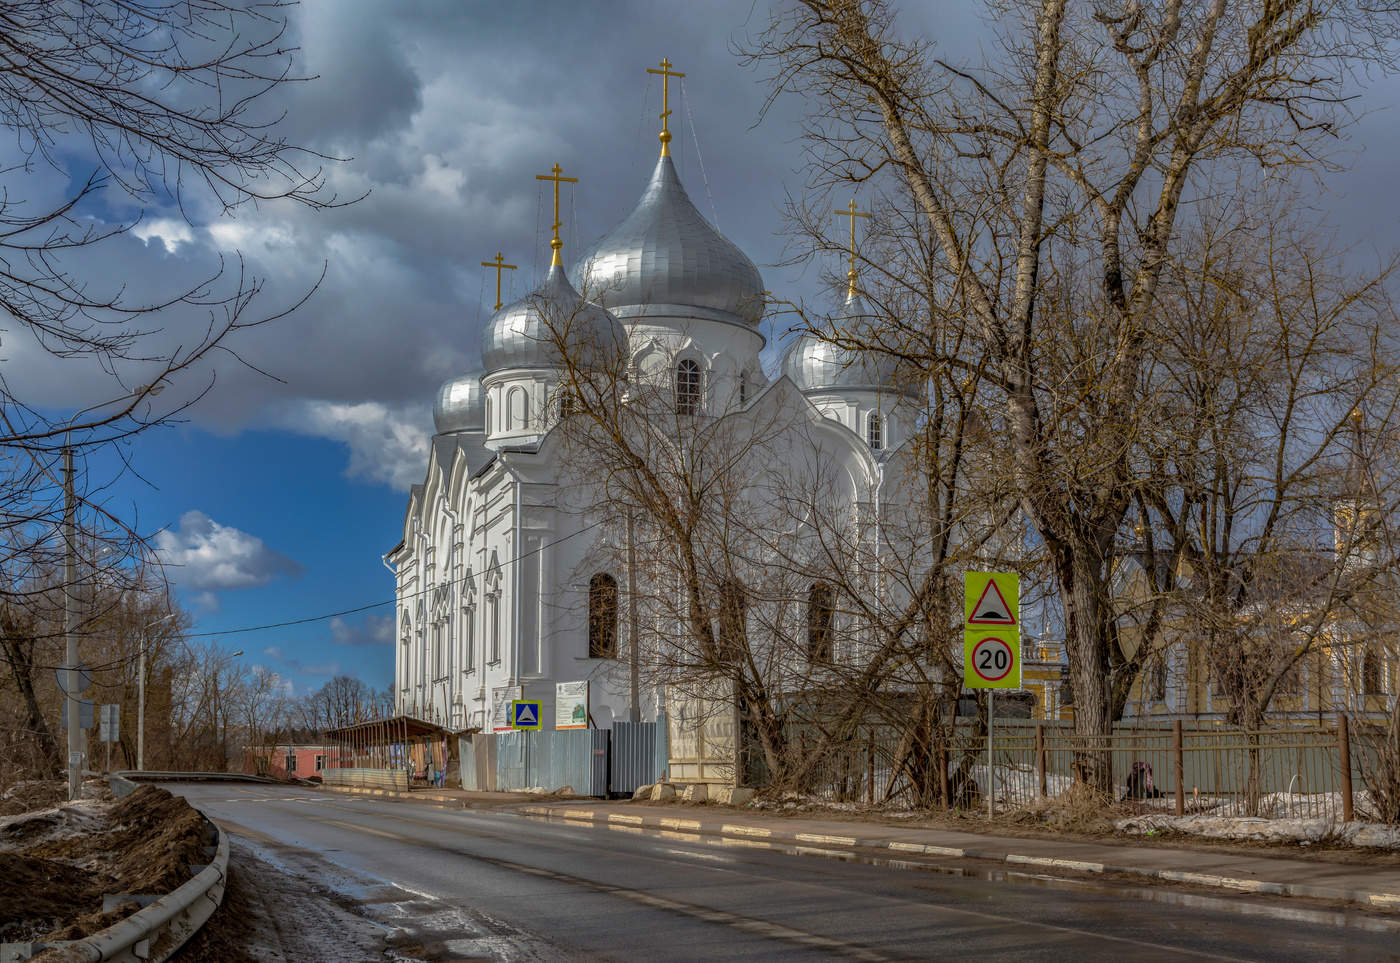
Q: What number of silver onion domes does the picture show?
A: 4